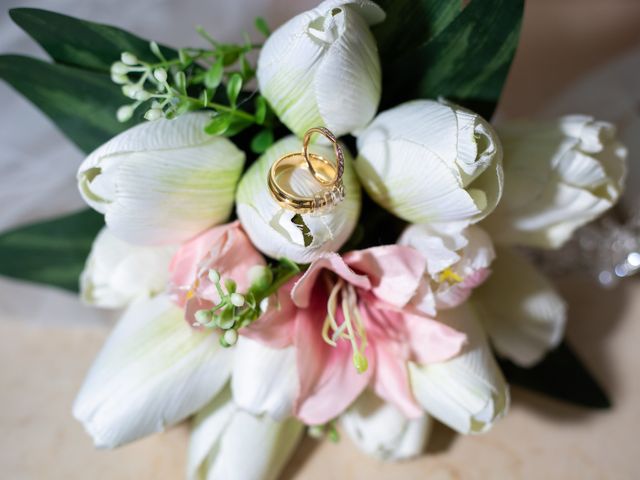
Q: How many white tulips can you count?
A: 12